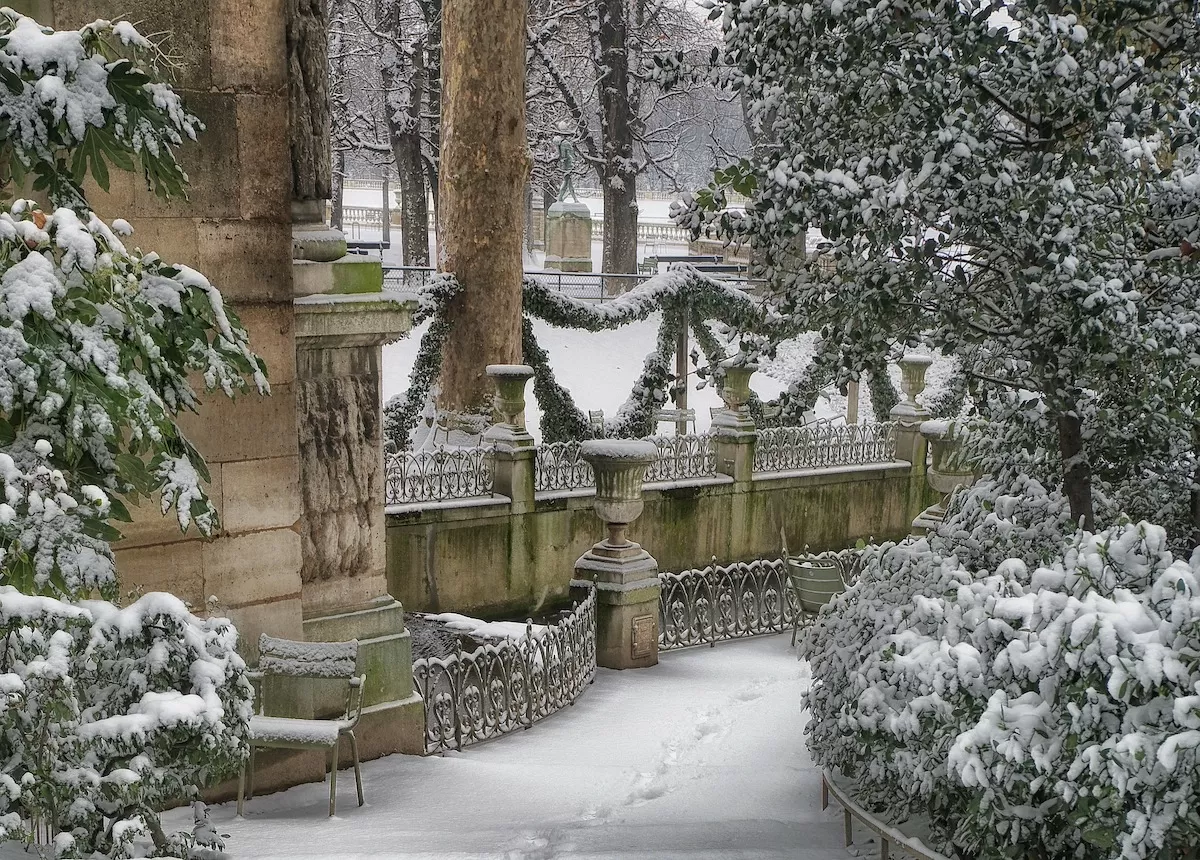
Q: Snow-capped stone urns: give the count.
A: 5